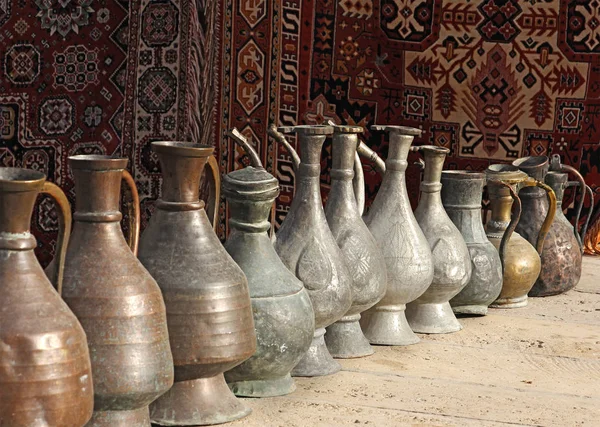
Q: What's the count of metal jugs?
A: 12